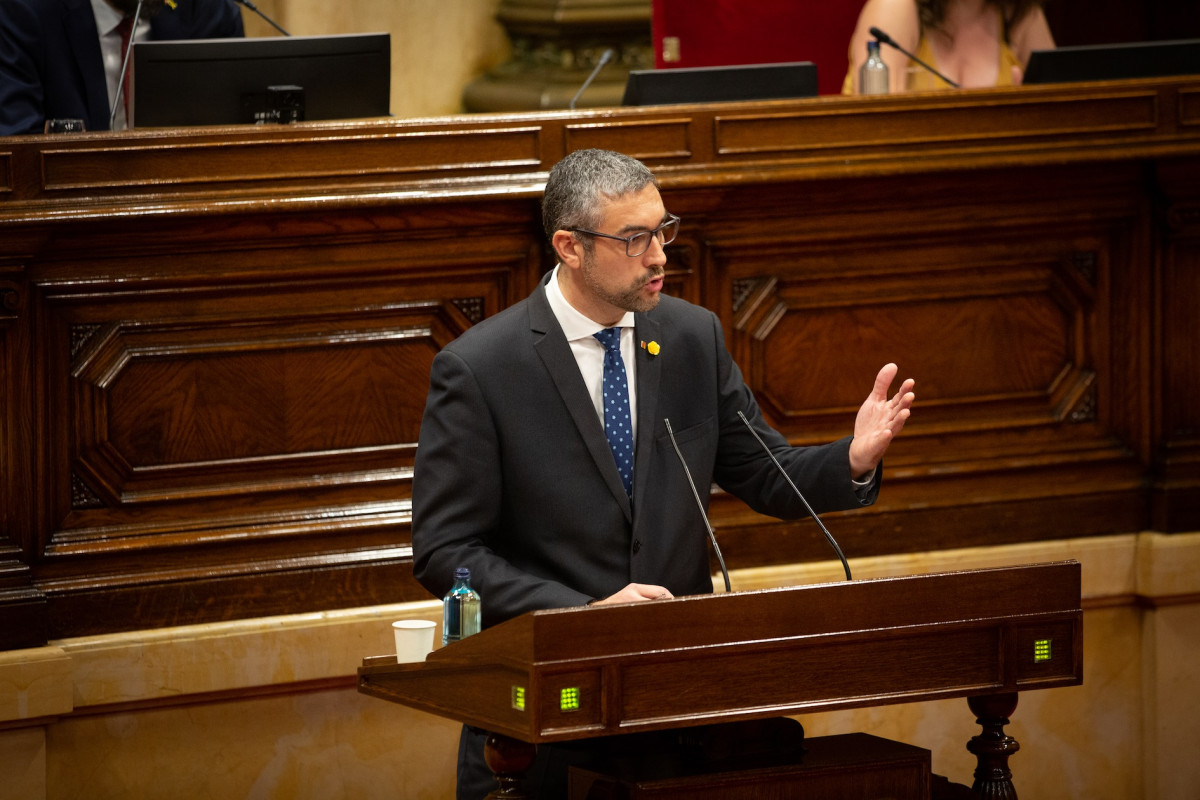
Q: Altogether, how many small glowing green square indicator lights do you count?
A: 3